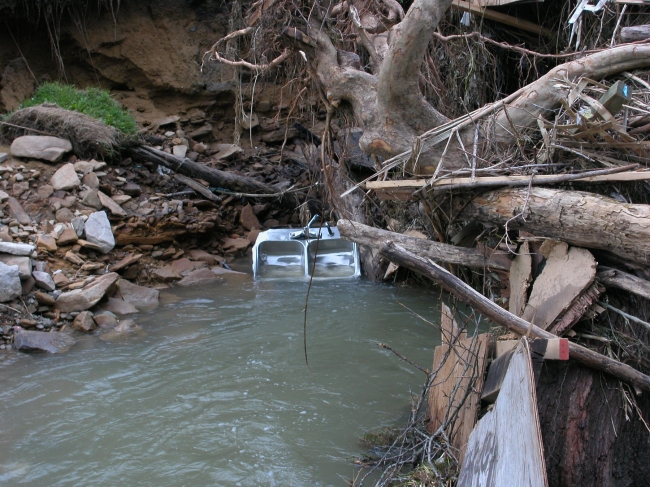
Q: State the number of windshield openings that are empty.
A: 0